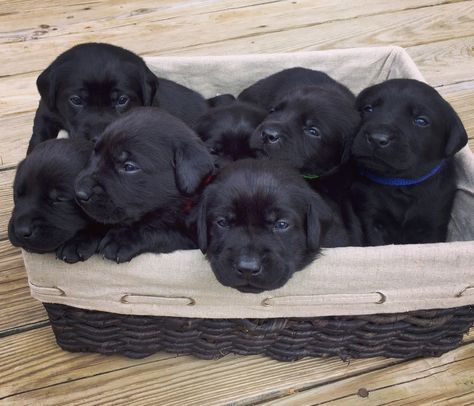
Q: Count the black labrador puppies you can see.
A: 7